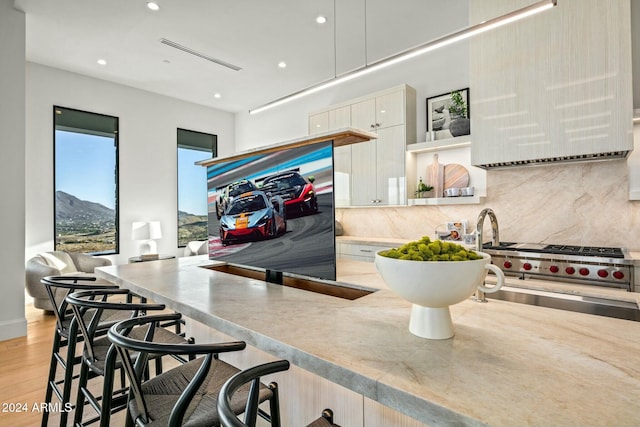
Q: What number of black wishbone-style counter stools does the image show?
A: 4